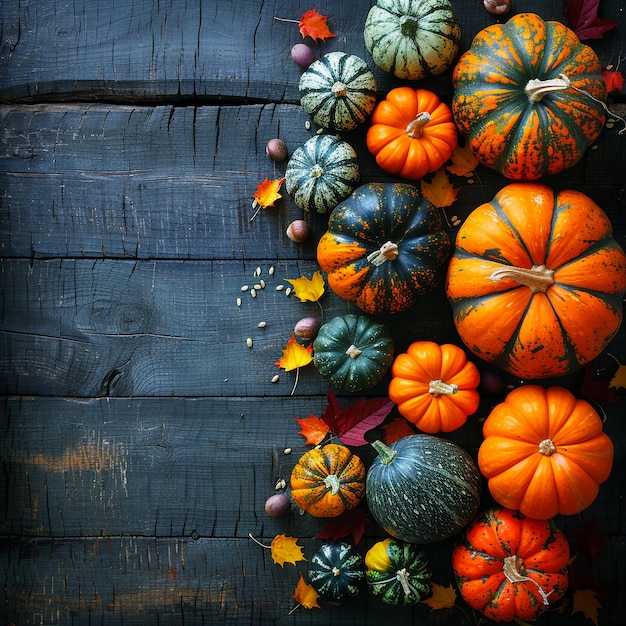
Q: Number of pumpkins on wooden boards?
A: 15